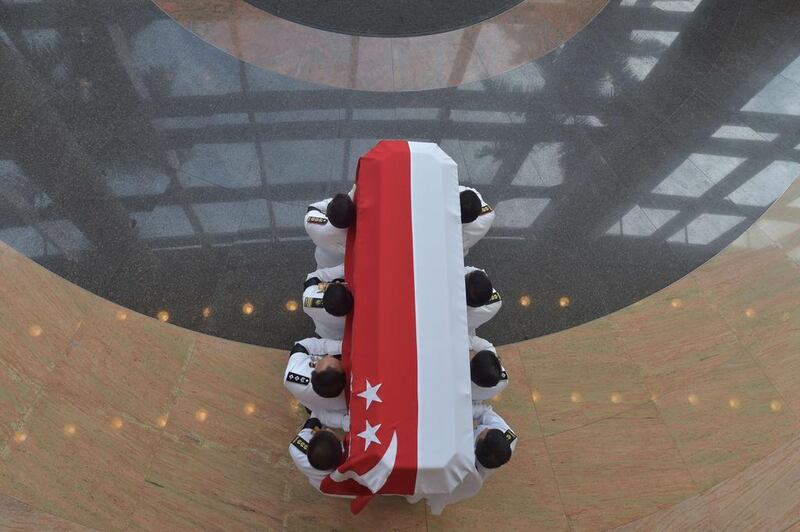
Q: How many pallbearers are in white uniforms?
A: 8